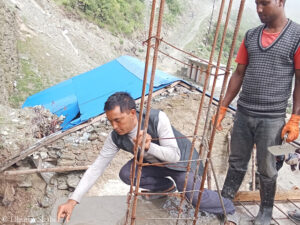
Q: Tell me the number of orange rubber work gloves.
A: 2